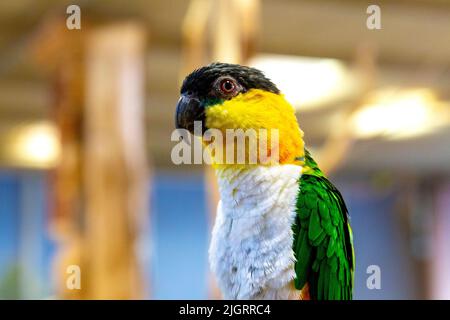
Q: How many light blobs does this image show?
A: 3